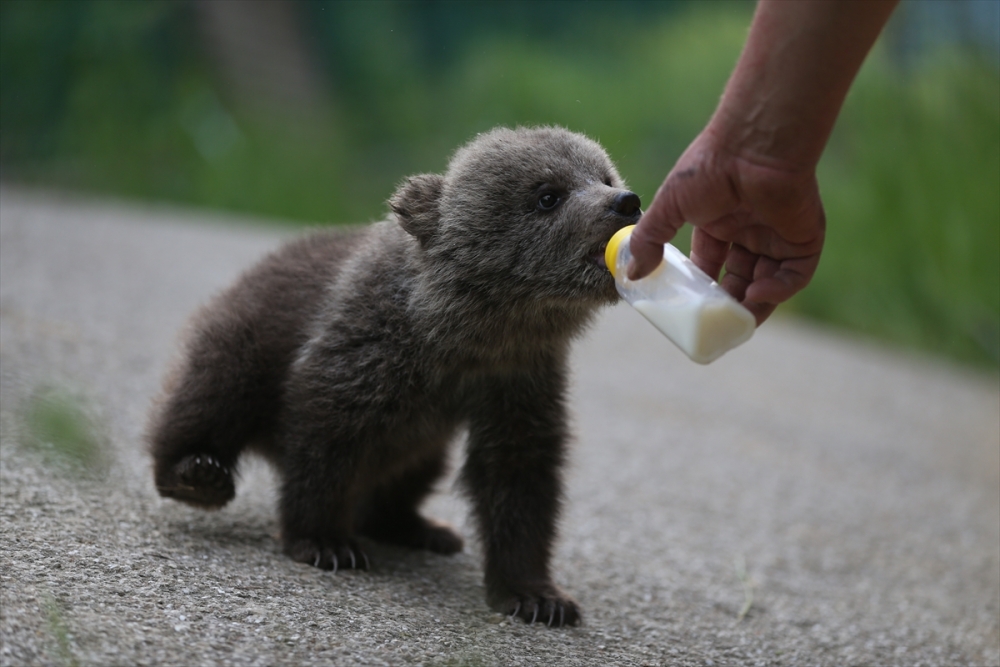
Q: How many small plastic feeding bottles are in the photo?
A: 1